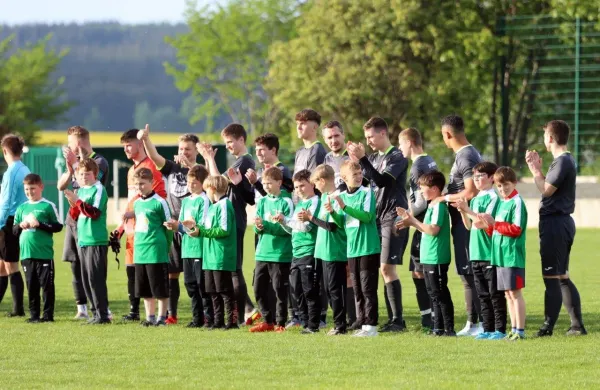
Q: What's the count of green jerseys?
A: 12